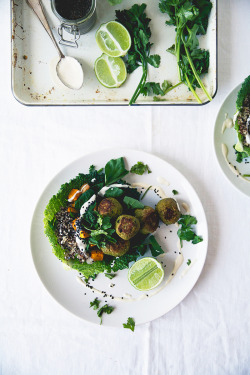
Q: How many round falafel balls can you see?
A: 5